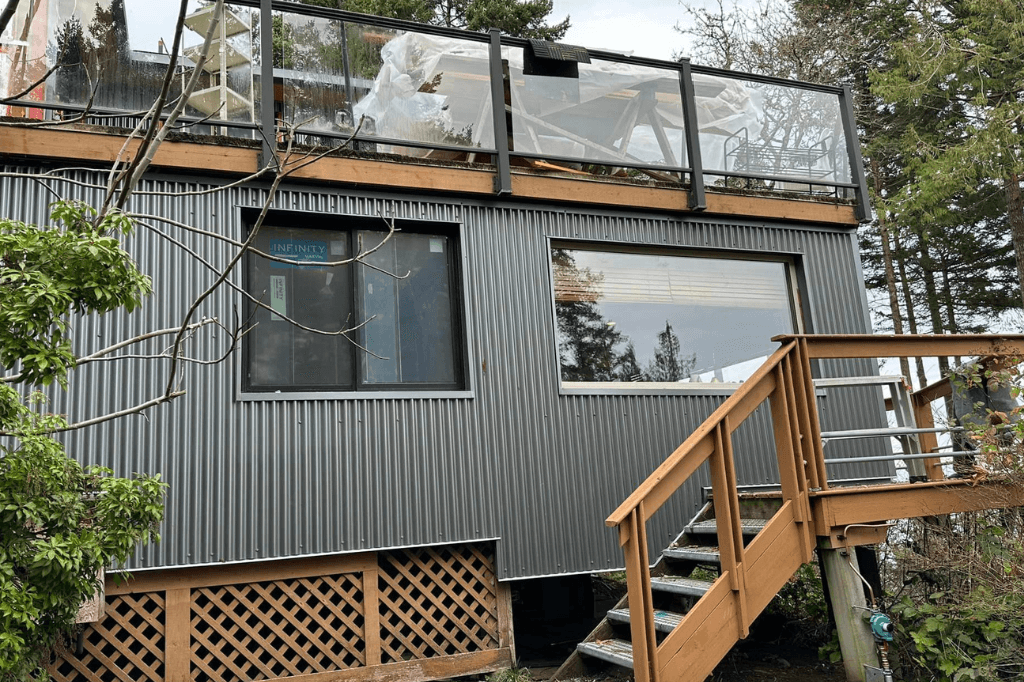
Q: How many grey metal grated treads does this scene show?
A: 5